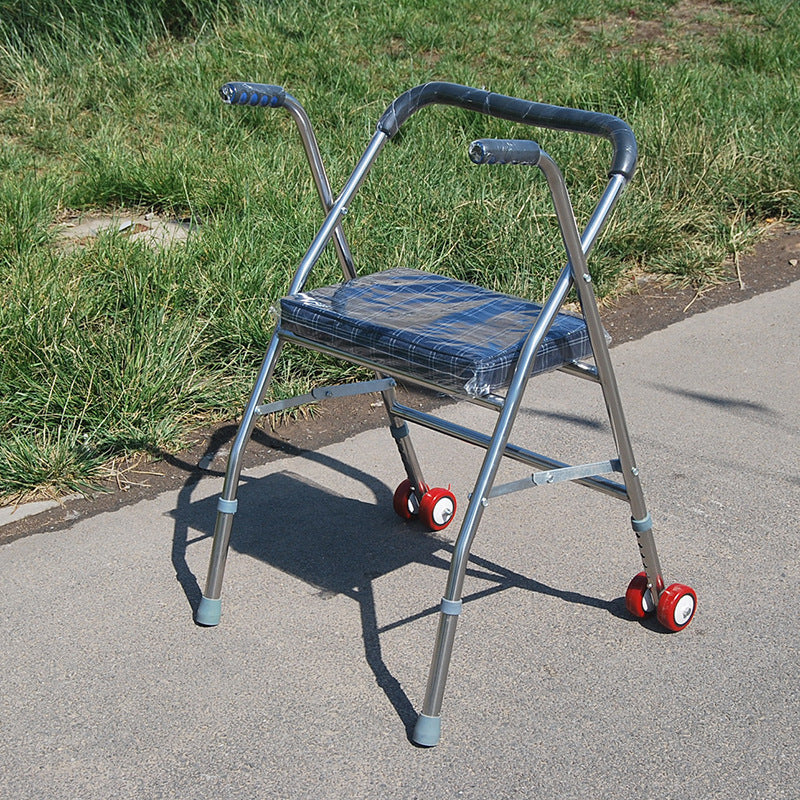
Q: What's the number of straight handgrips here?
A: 2